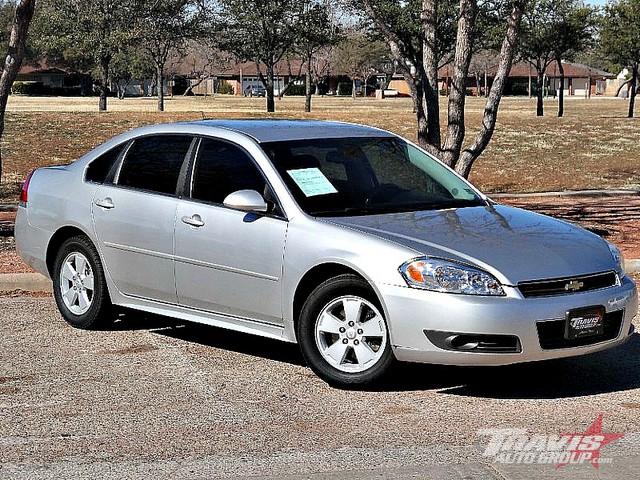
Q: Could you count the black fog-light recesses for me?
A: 1